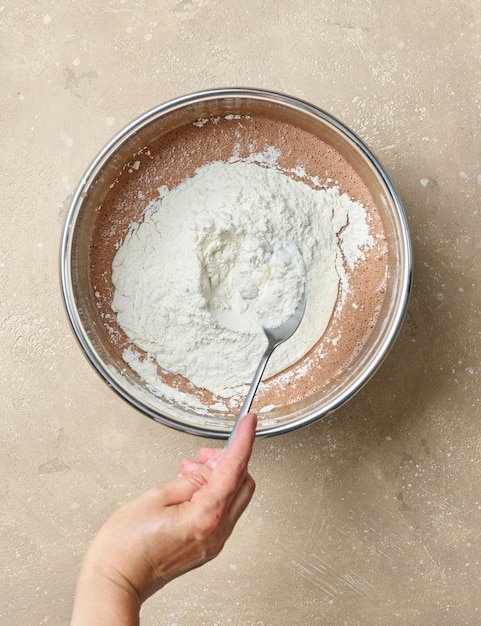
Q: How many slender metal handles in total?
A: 1